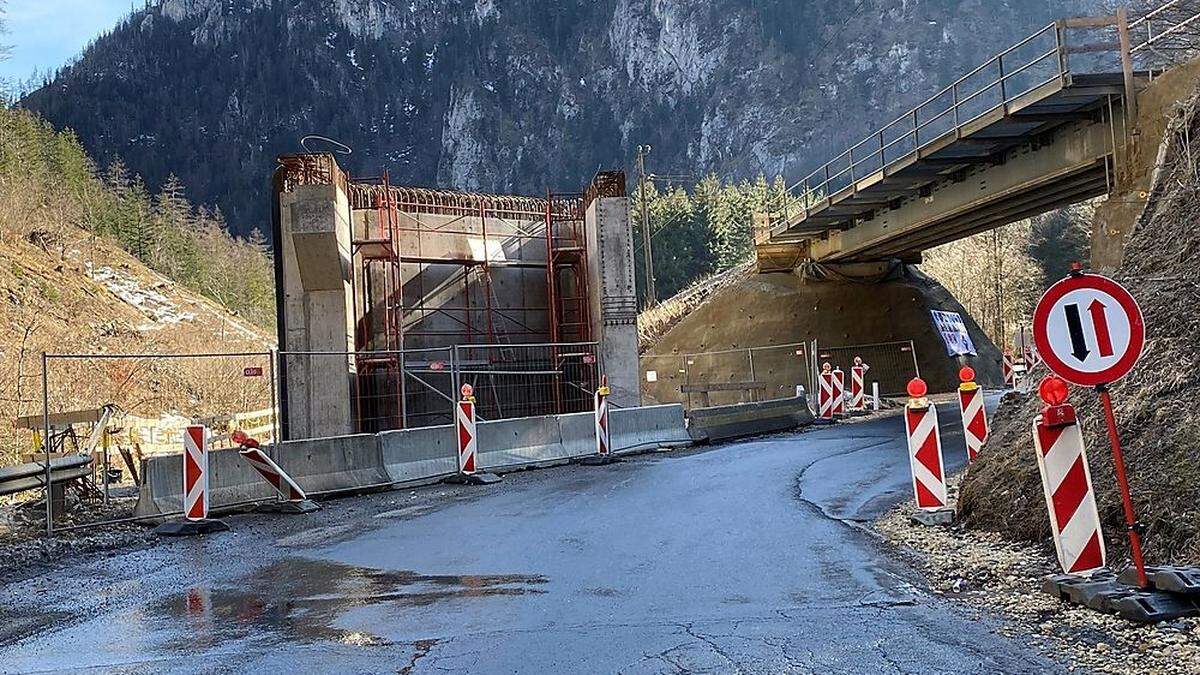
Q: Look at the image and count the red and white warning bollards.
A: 12